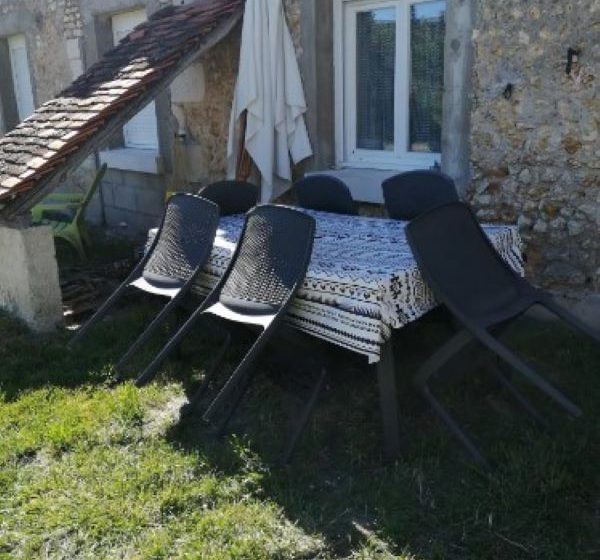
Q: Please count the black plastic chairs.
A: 6